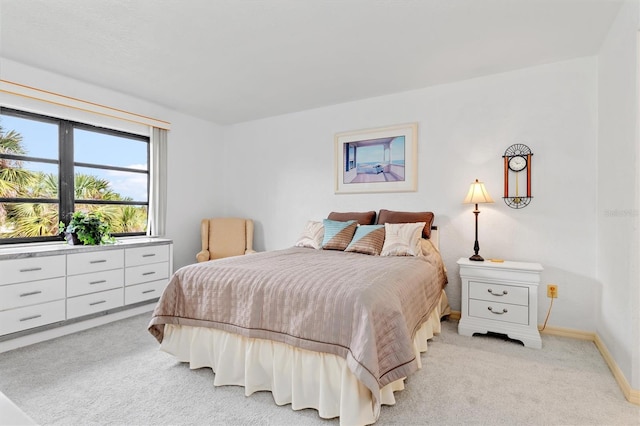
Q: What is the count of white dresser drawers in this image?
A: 9